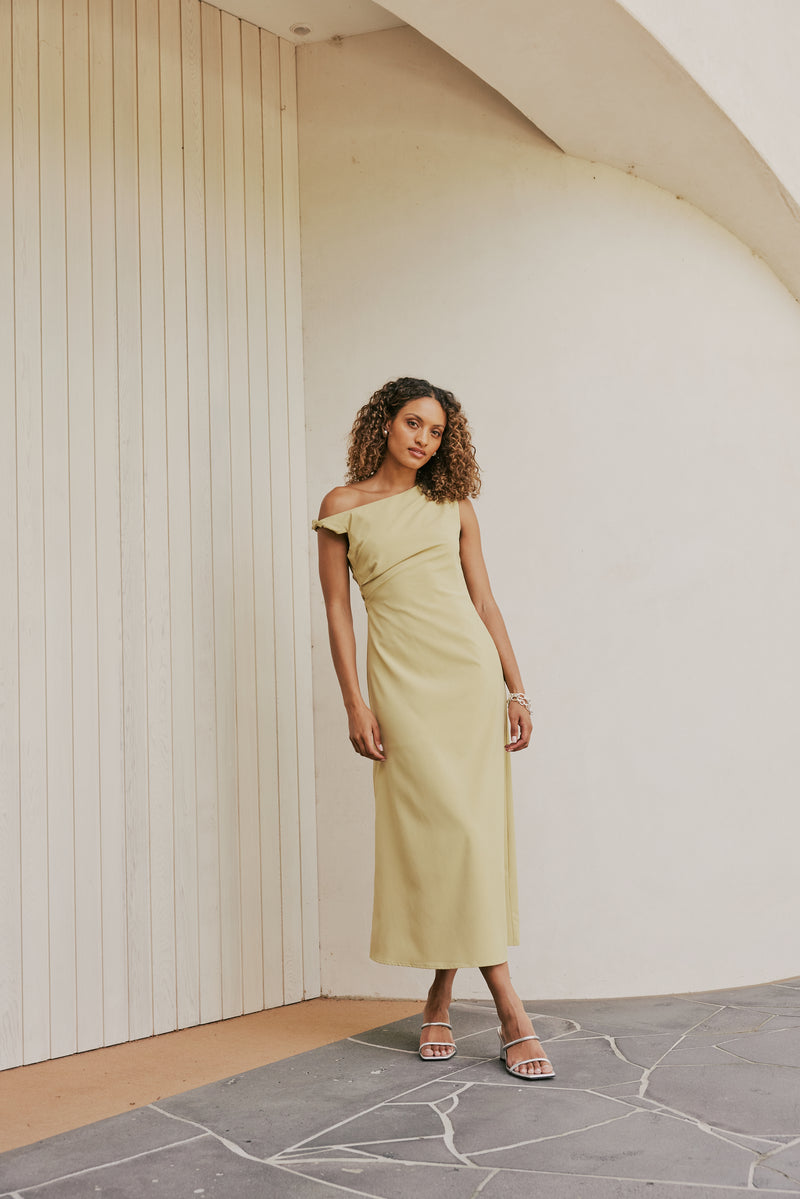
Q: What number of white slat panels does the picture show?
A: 14